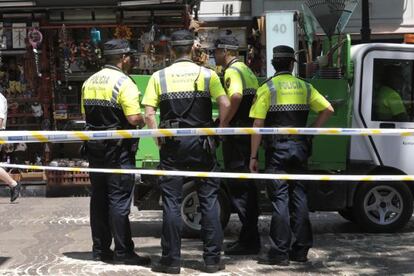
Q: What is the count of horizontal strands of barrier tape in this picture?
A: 2